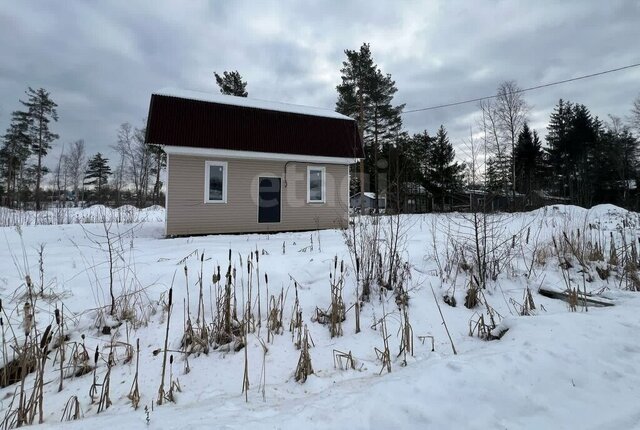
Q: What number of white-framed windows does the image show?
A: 2